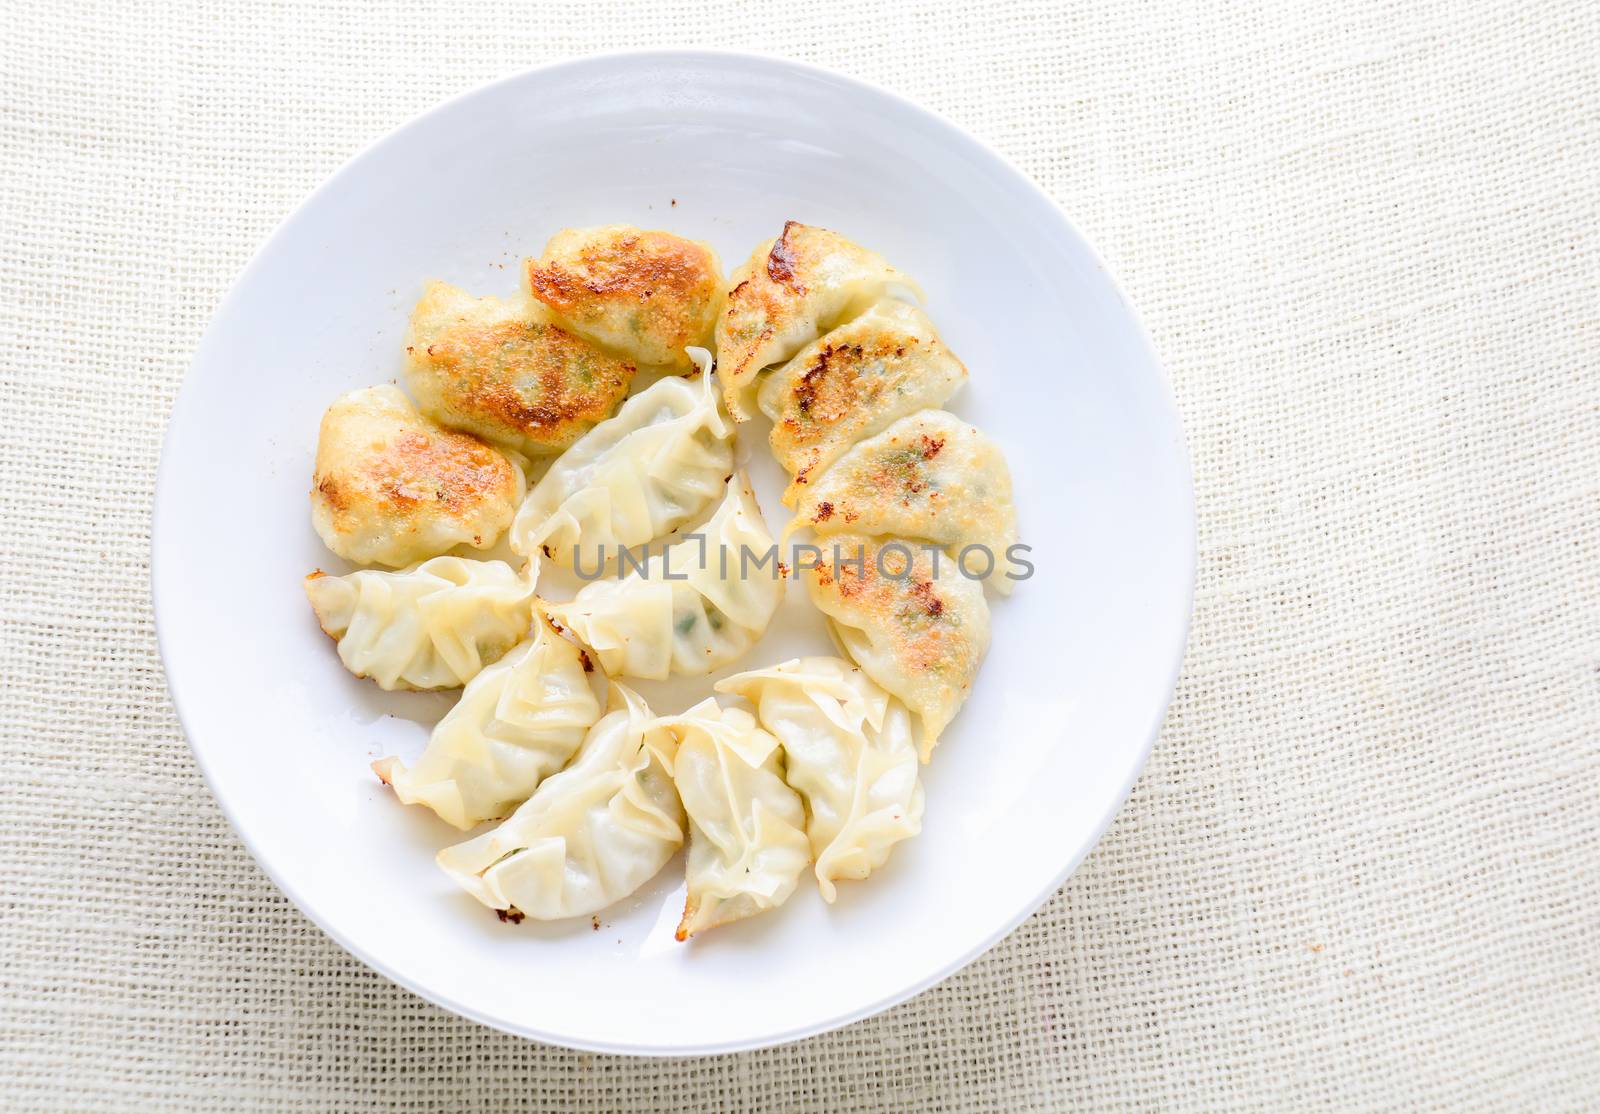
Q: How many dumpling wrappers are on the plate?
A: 14